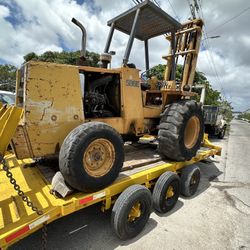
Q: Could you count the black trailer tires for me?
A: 3